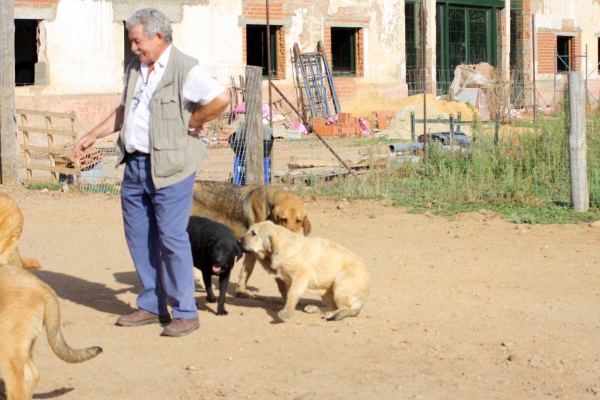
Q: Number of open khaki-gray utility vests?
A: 1